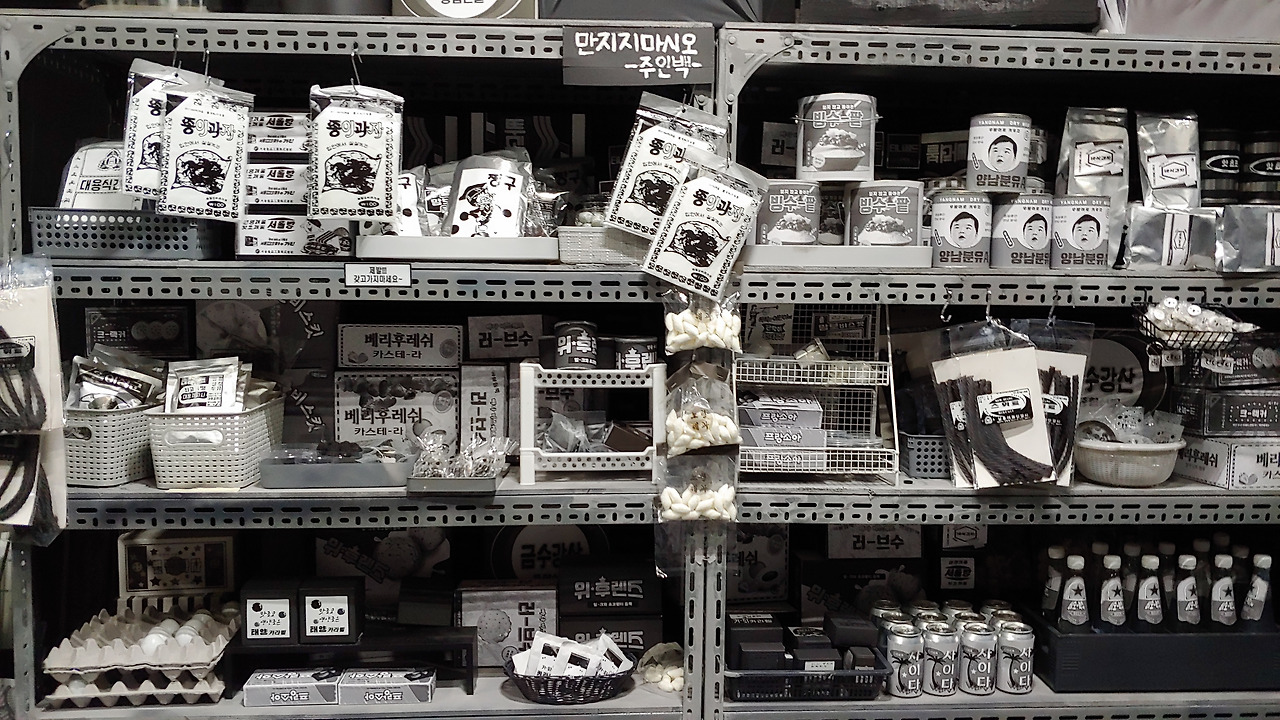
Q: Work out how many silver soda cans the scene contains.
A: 12